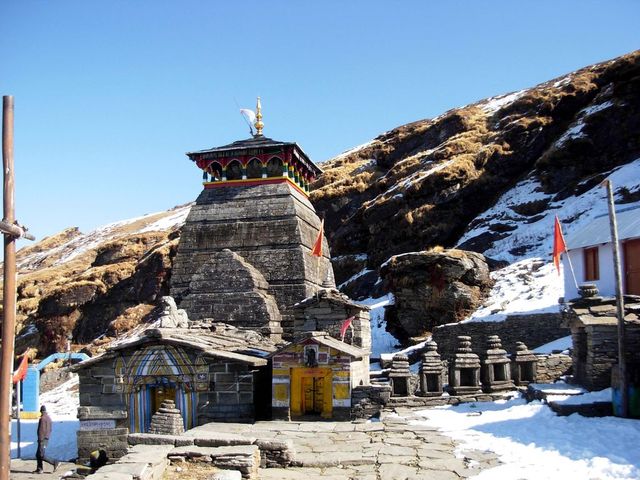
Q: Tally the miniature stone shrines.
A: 5